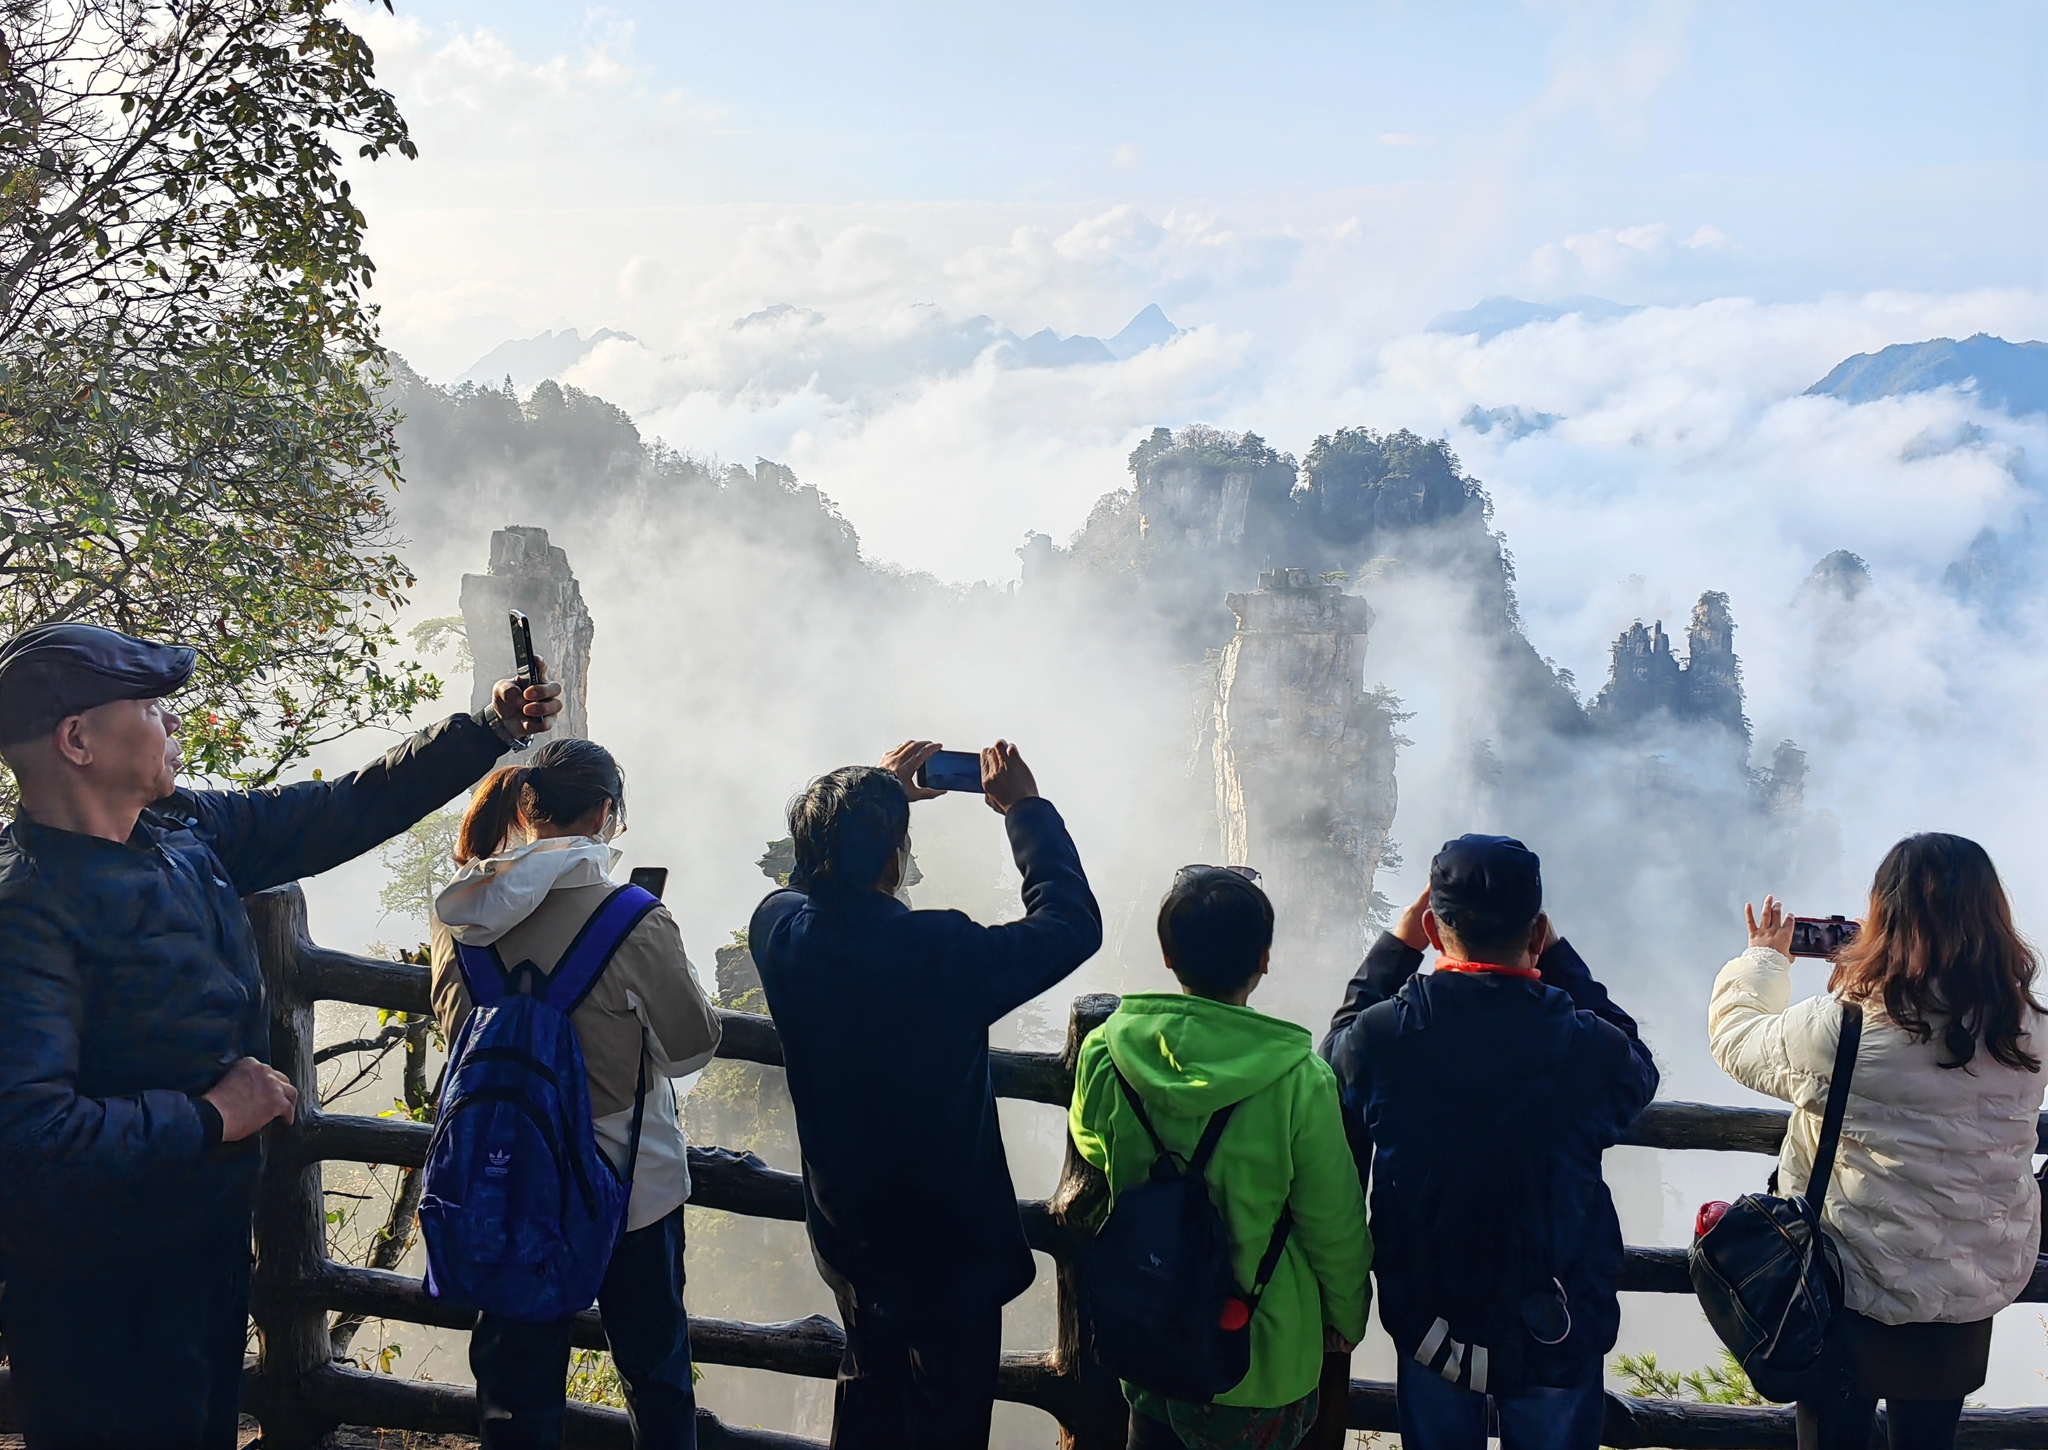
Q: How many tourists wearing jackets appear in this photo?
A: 6